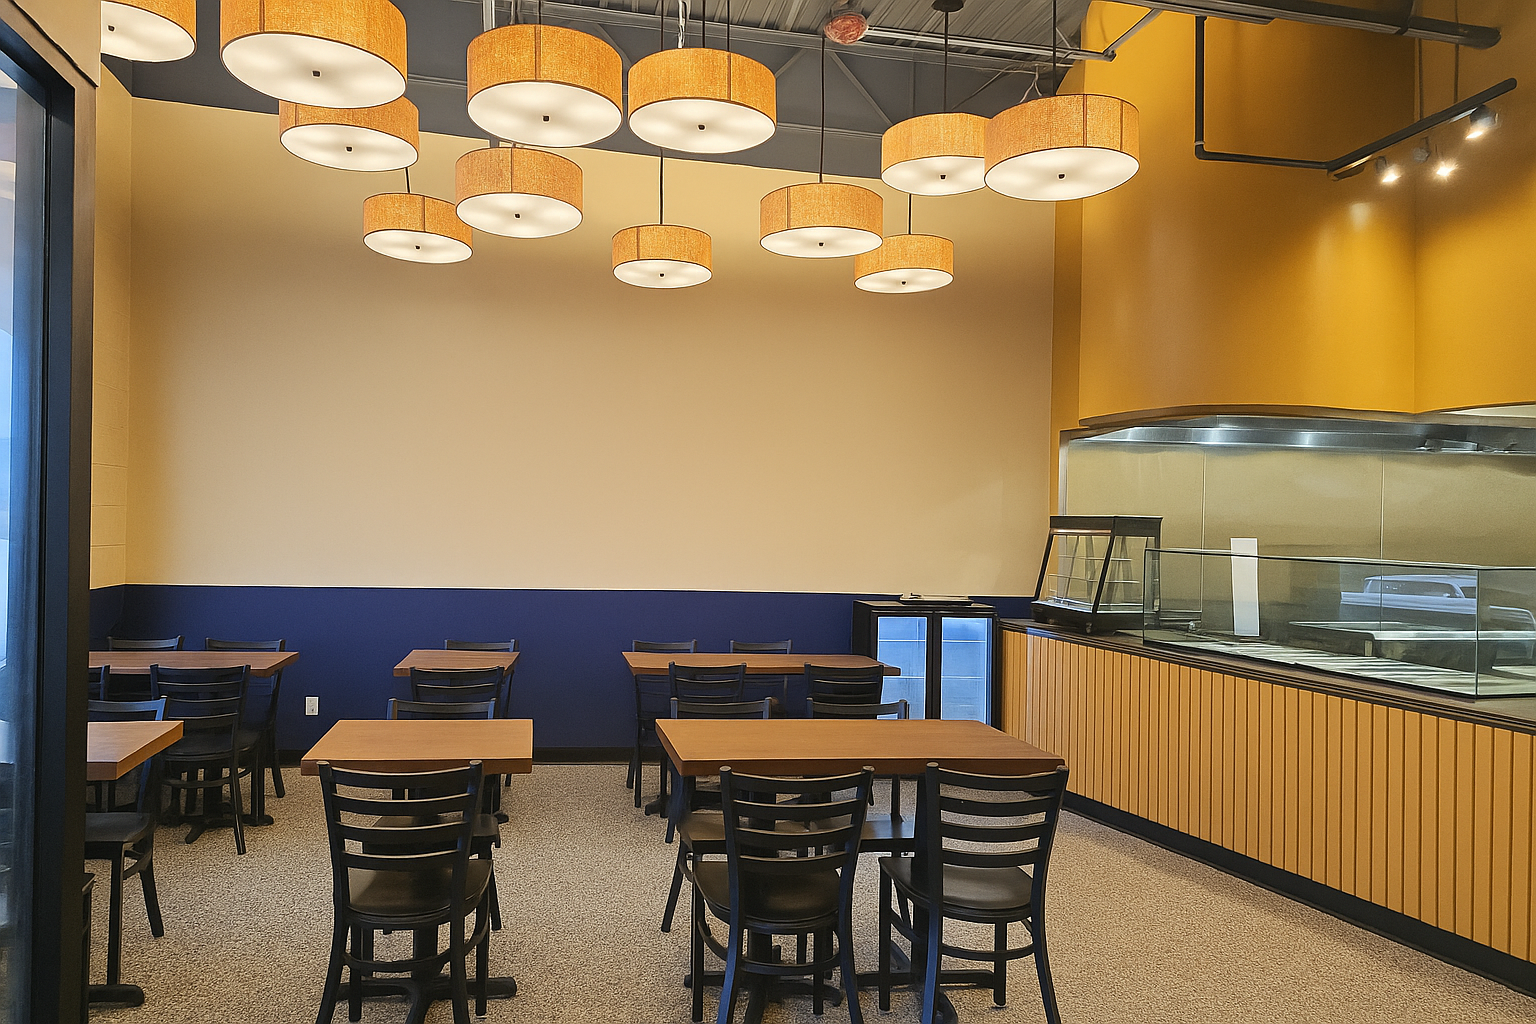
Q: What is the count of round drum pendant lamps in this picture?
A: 12